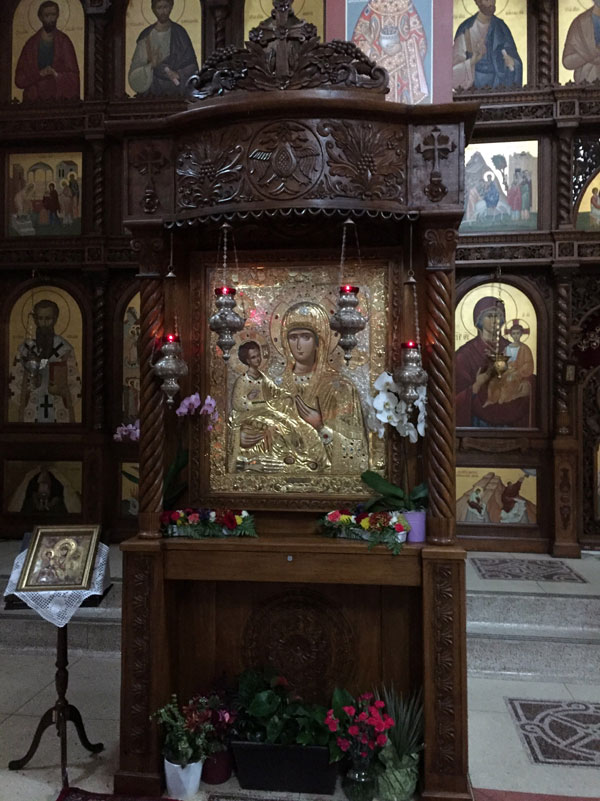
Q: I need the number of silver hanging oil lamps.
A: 4